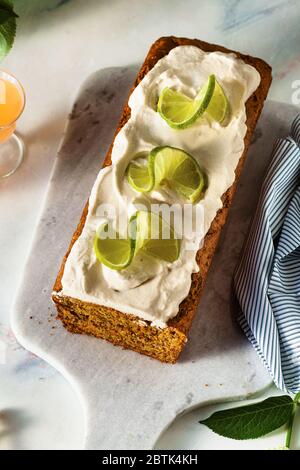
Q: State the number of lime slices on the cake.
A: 3